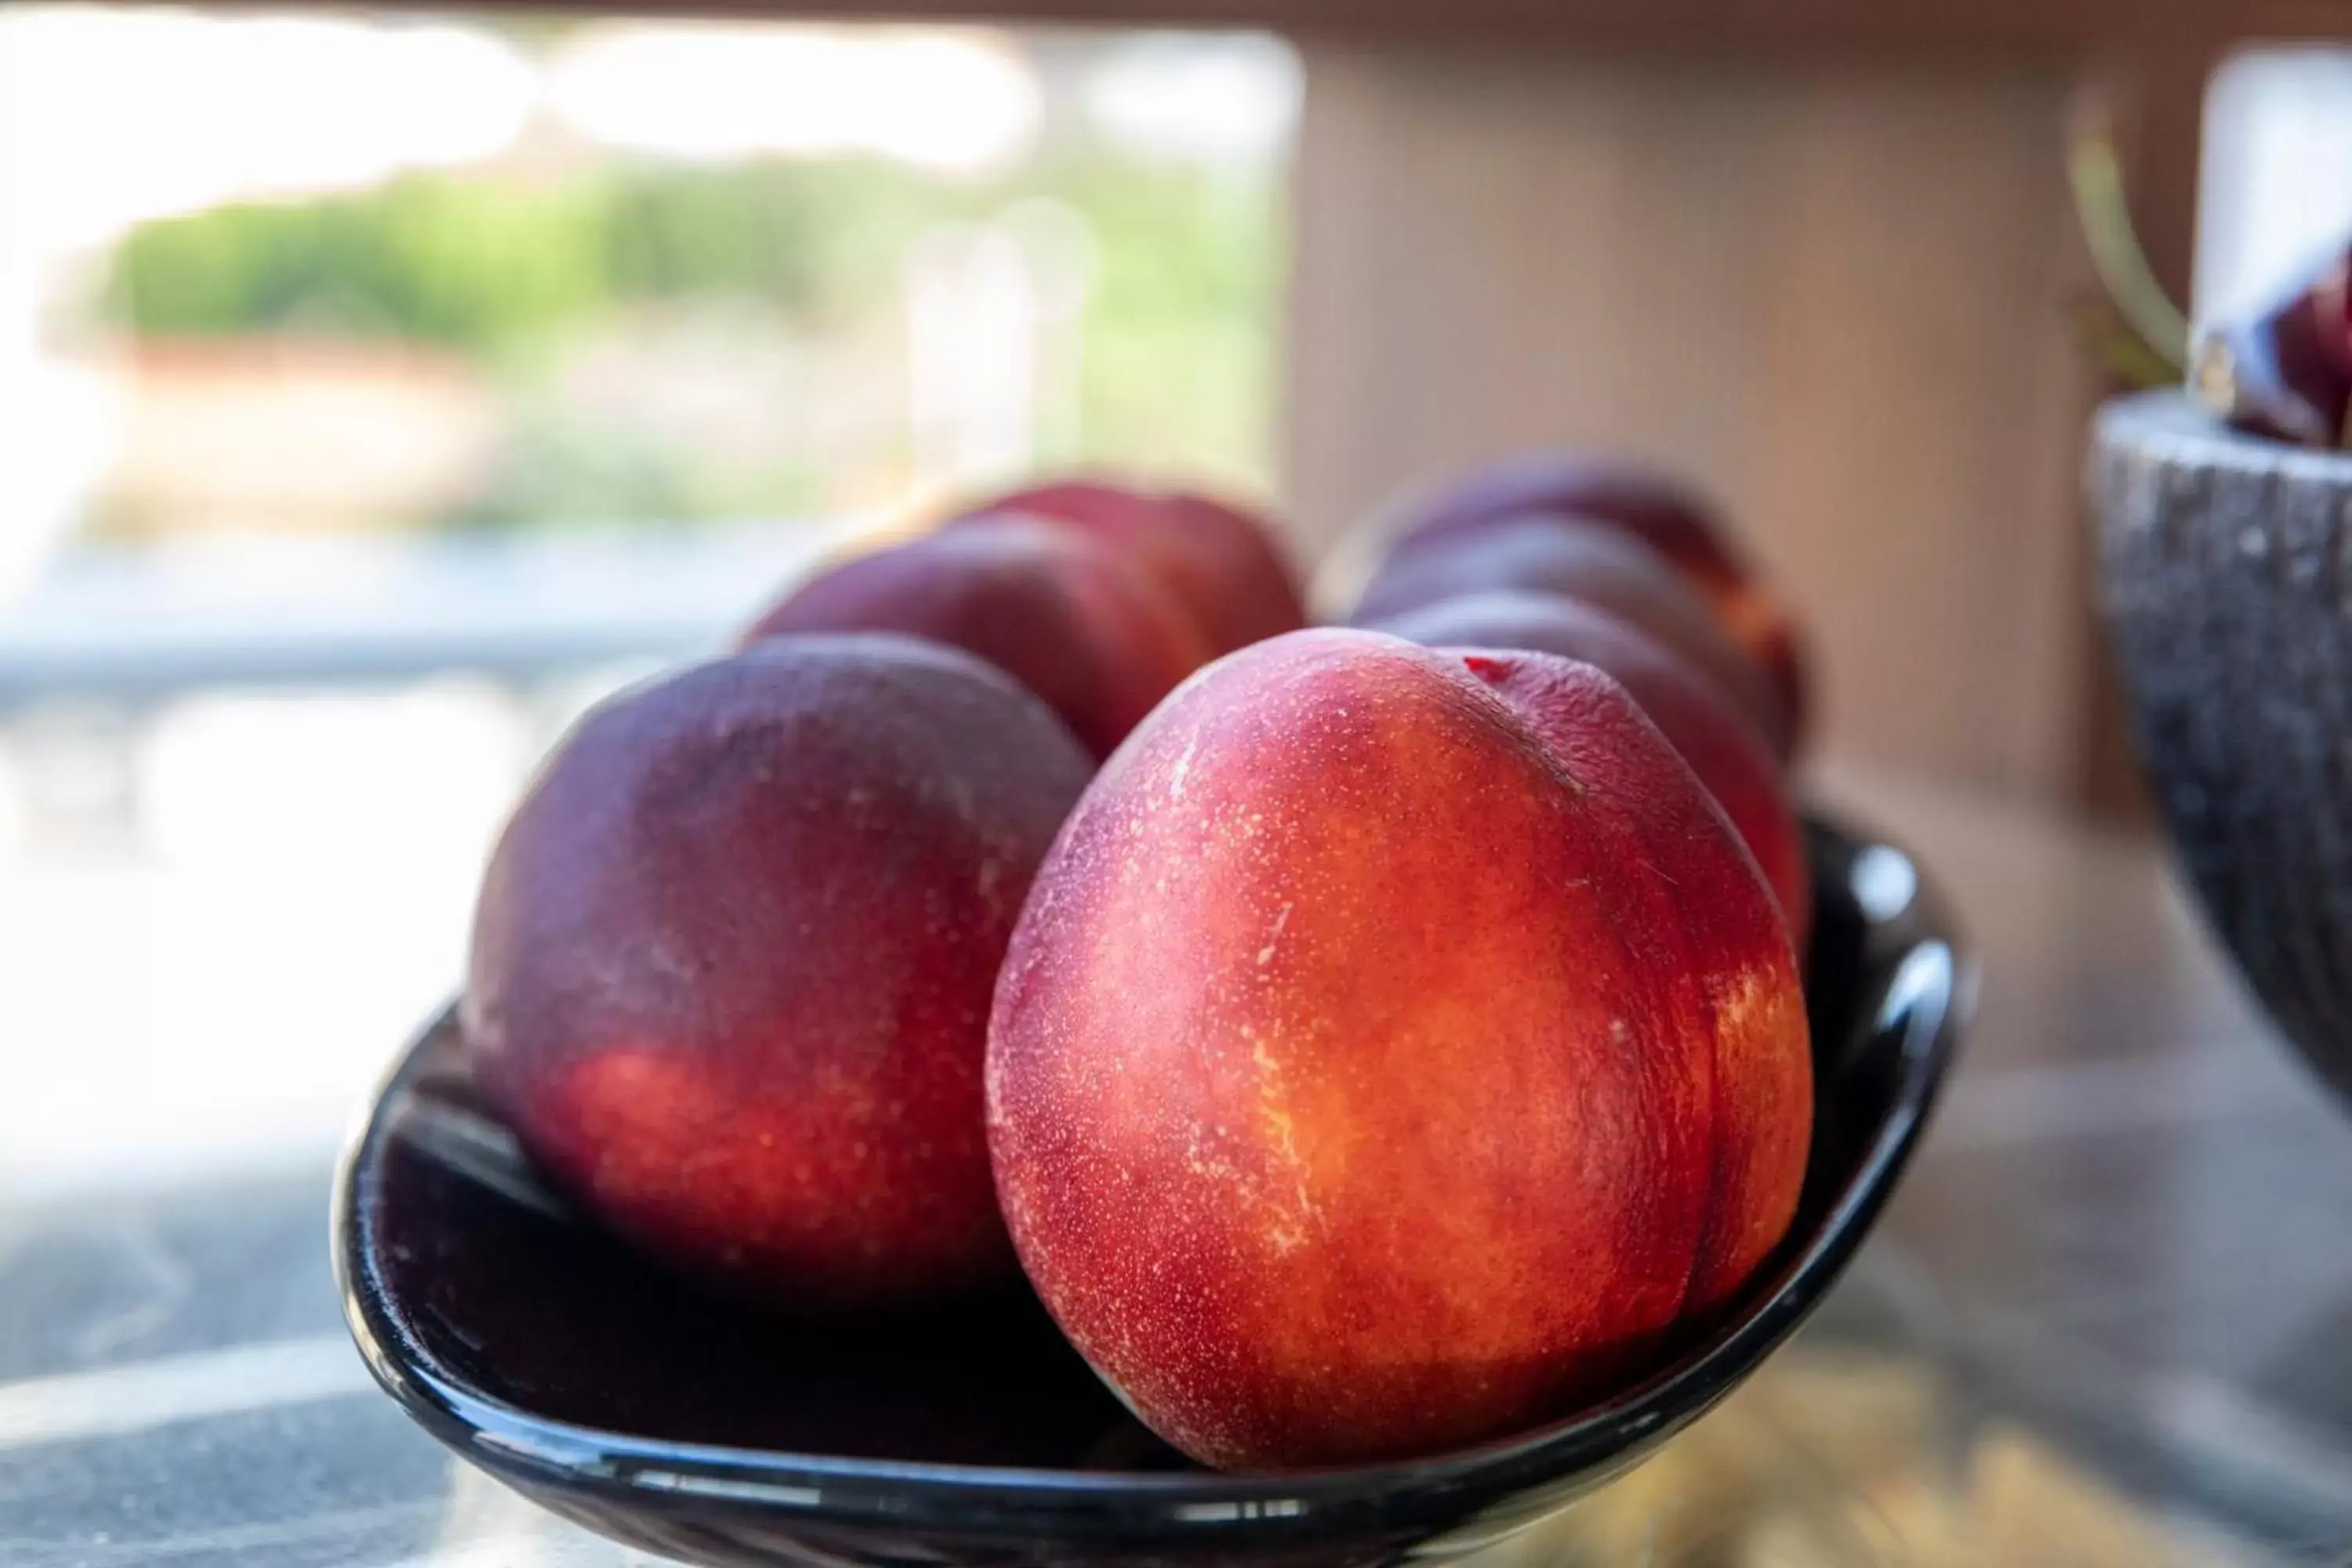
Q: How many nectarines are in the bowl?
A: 7